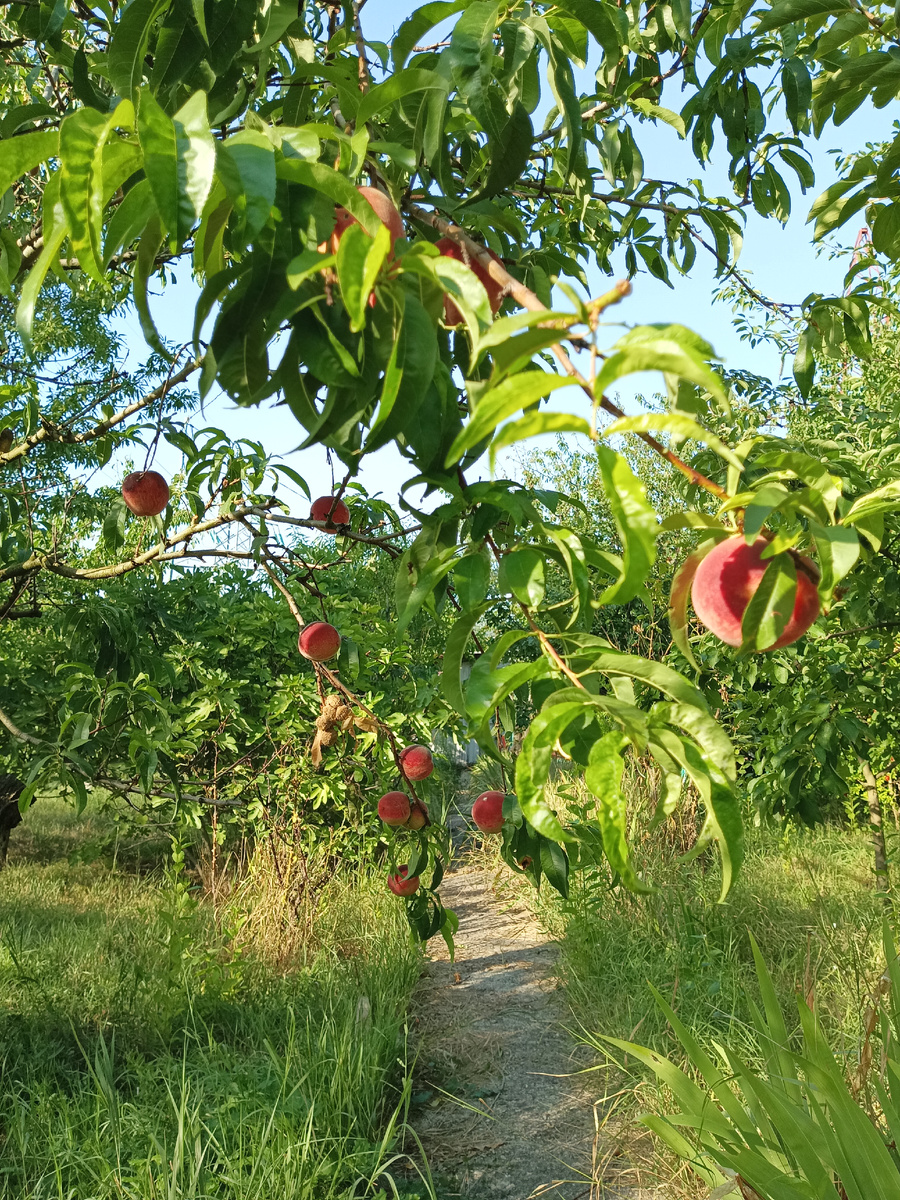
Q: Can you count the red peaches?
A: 11